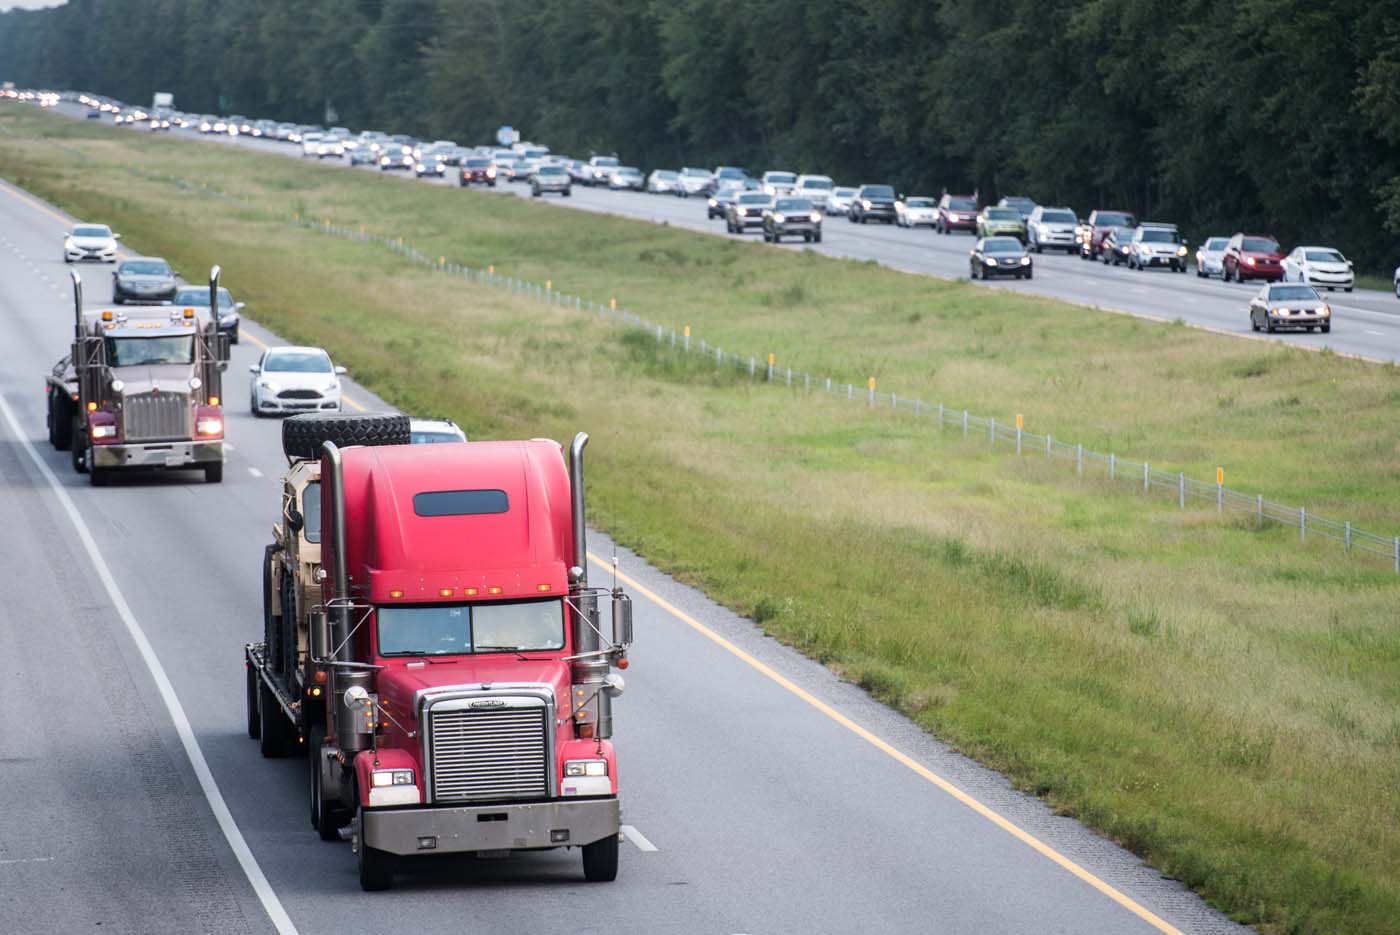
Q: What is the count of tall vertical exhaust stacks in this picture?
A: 4